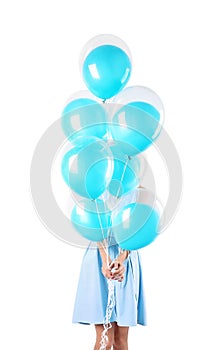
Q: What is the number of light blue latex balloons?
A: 7